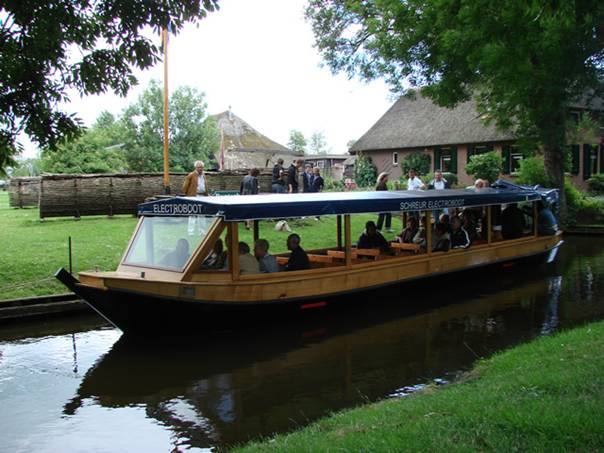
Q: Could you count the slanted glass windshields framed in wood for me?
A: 1